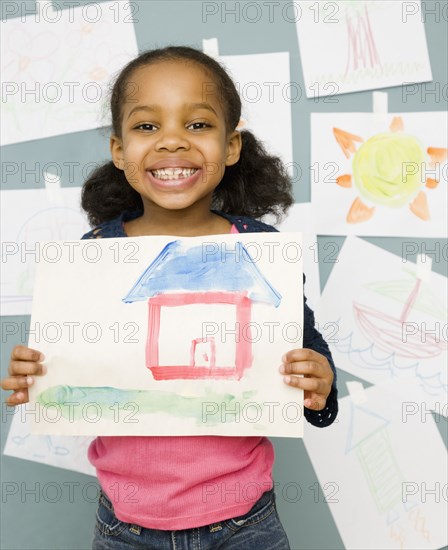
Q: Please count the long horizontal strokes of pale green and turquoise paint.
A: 1